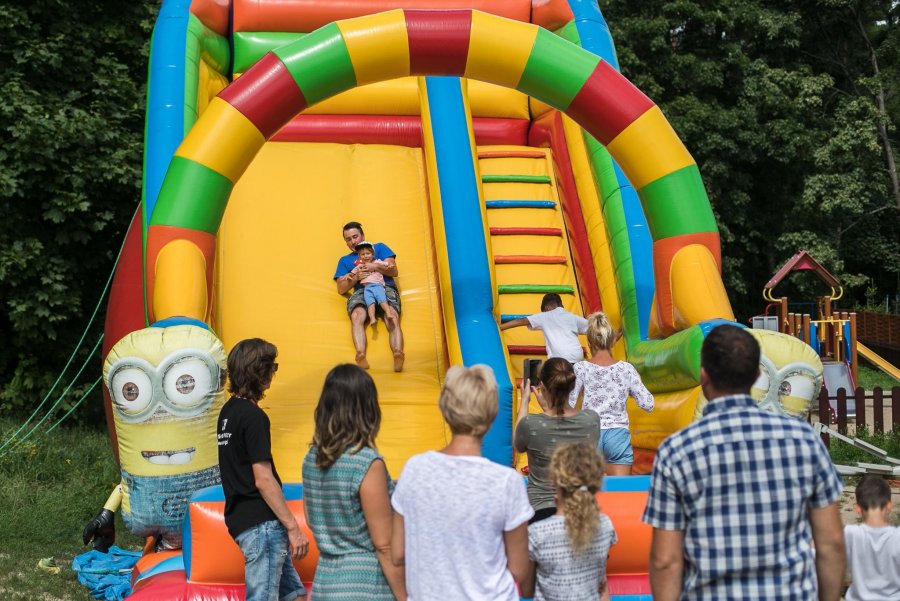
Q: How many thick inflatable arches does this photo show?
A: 1